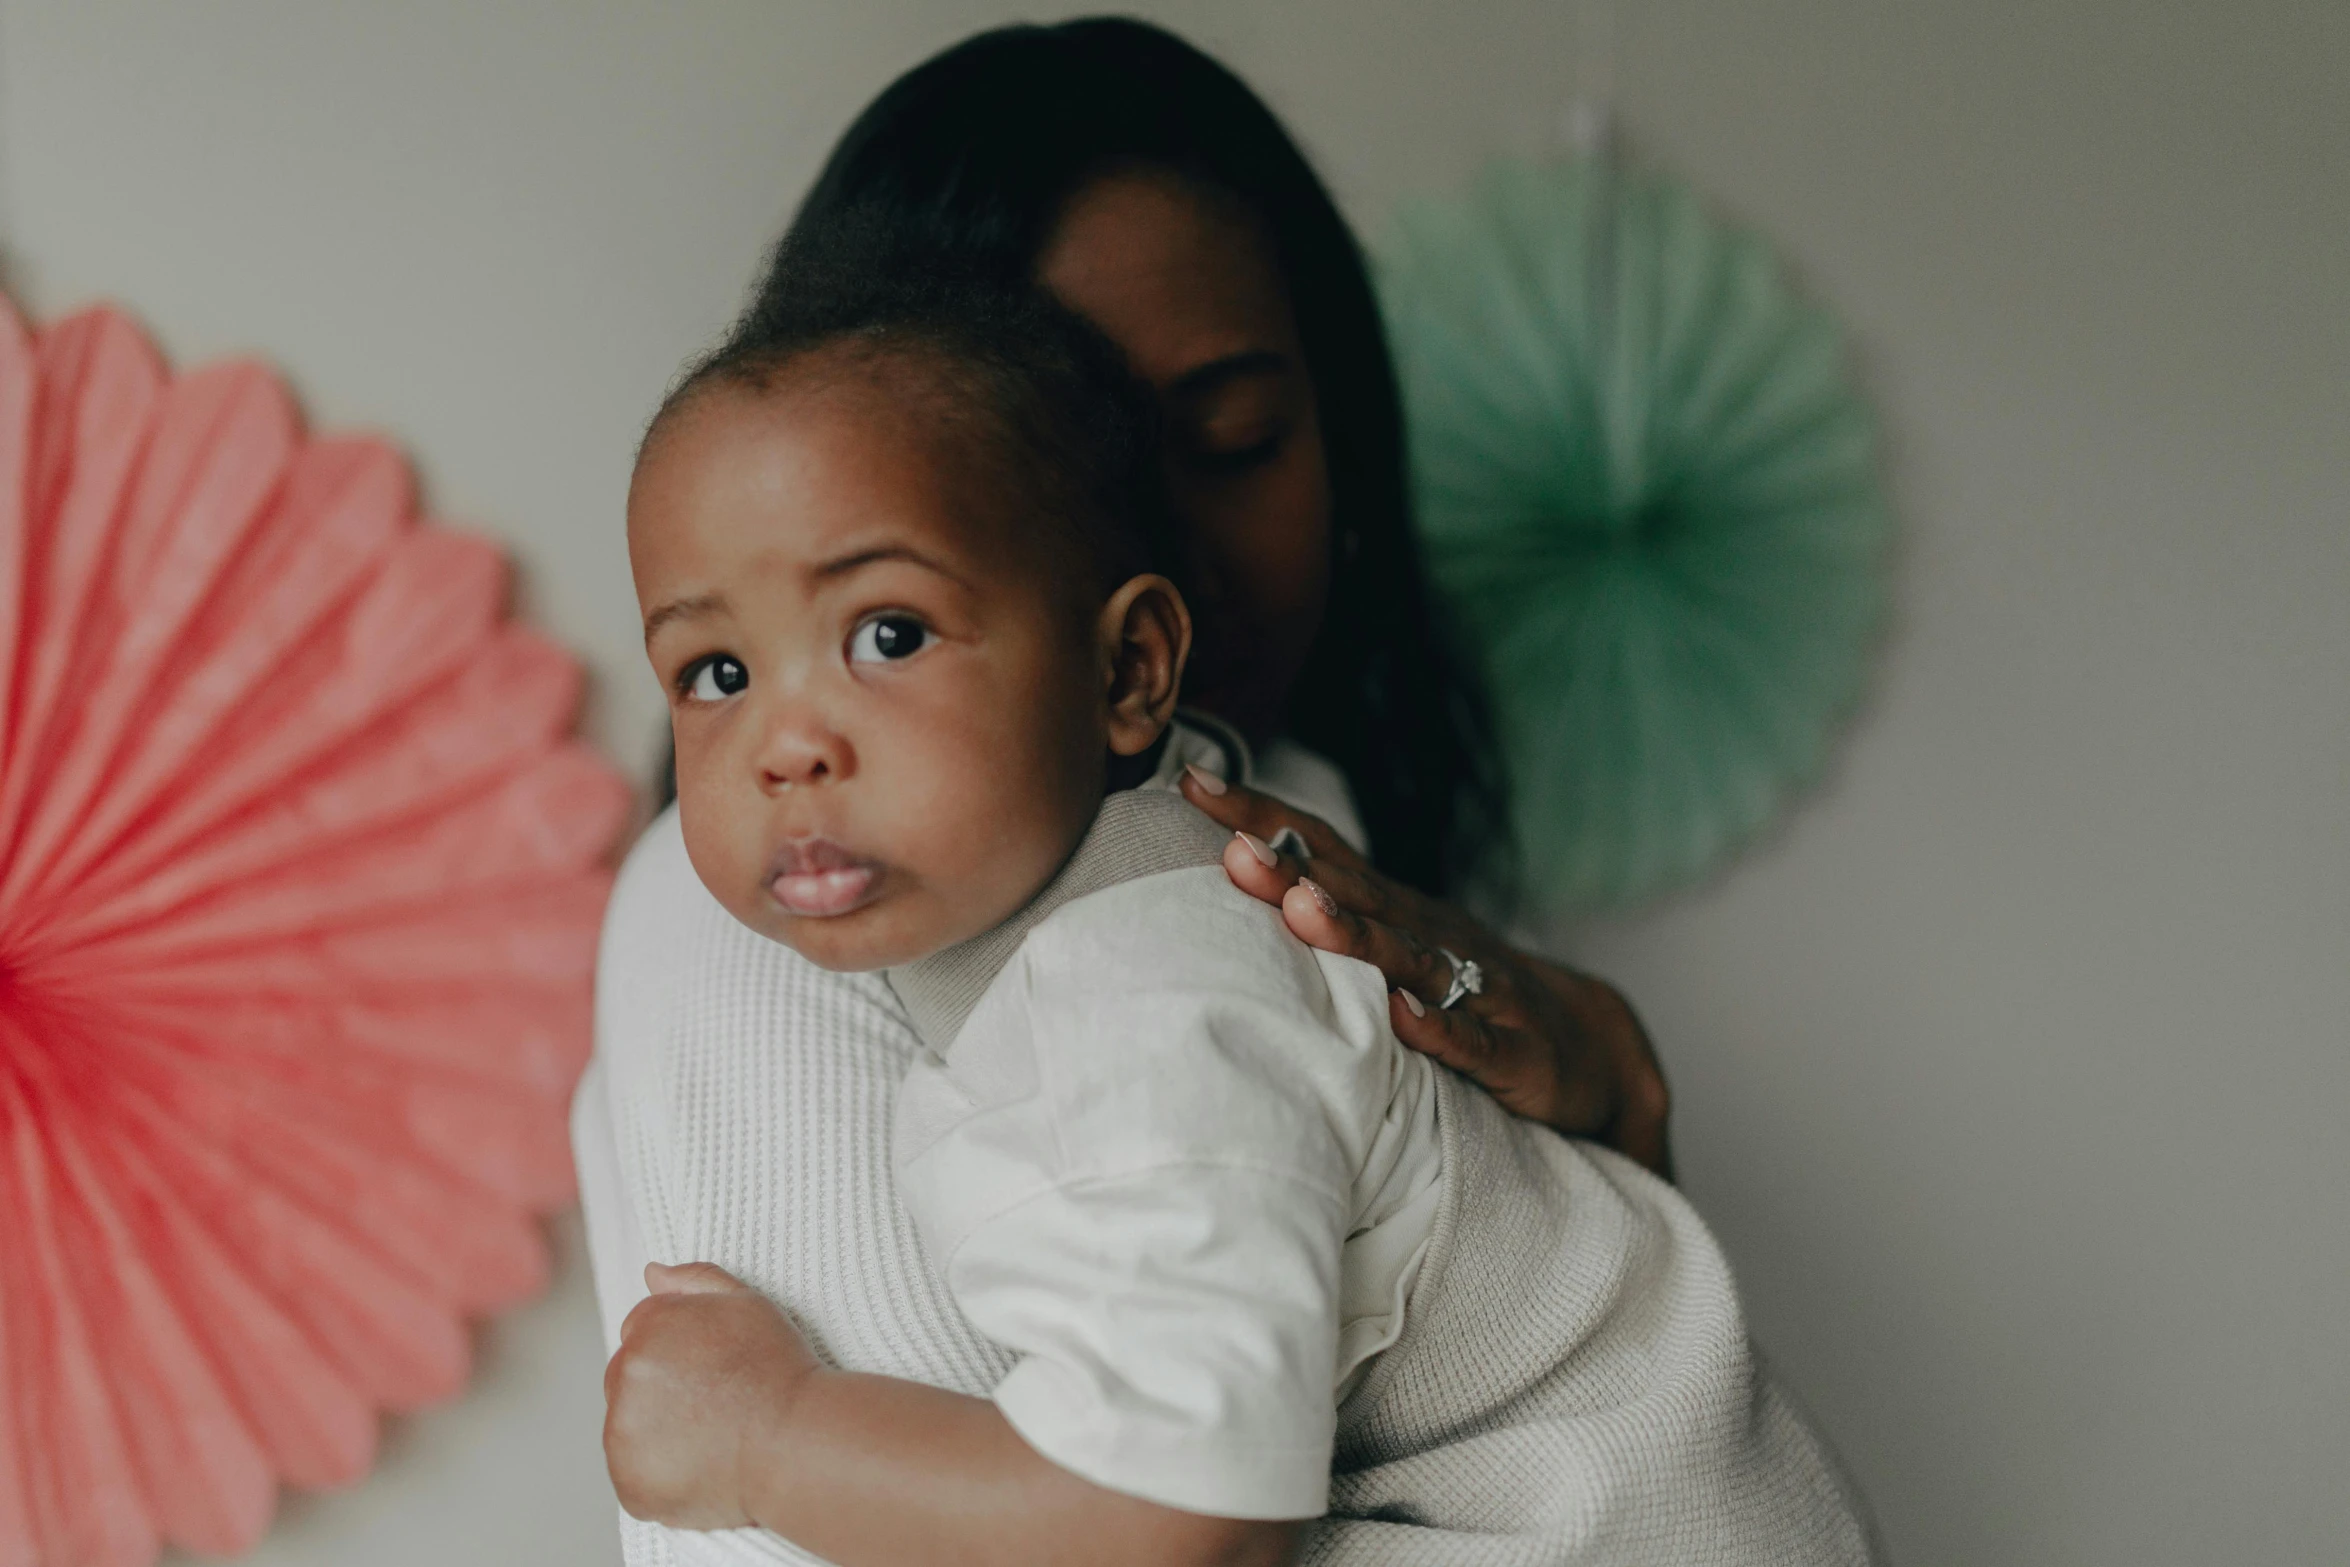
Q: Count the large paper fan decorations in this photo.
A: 2